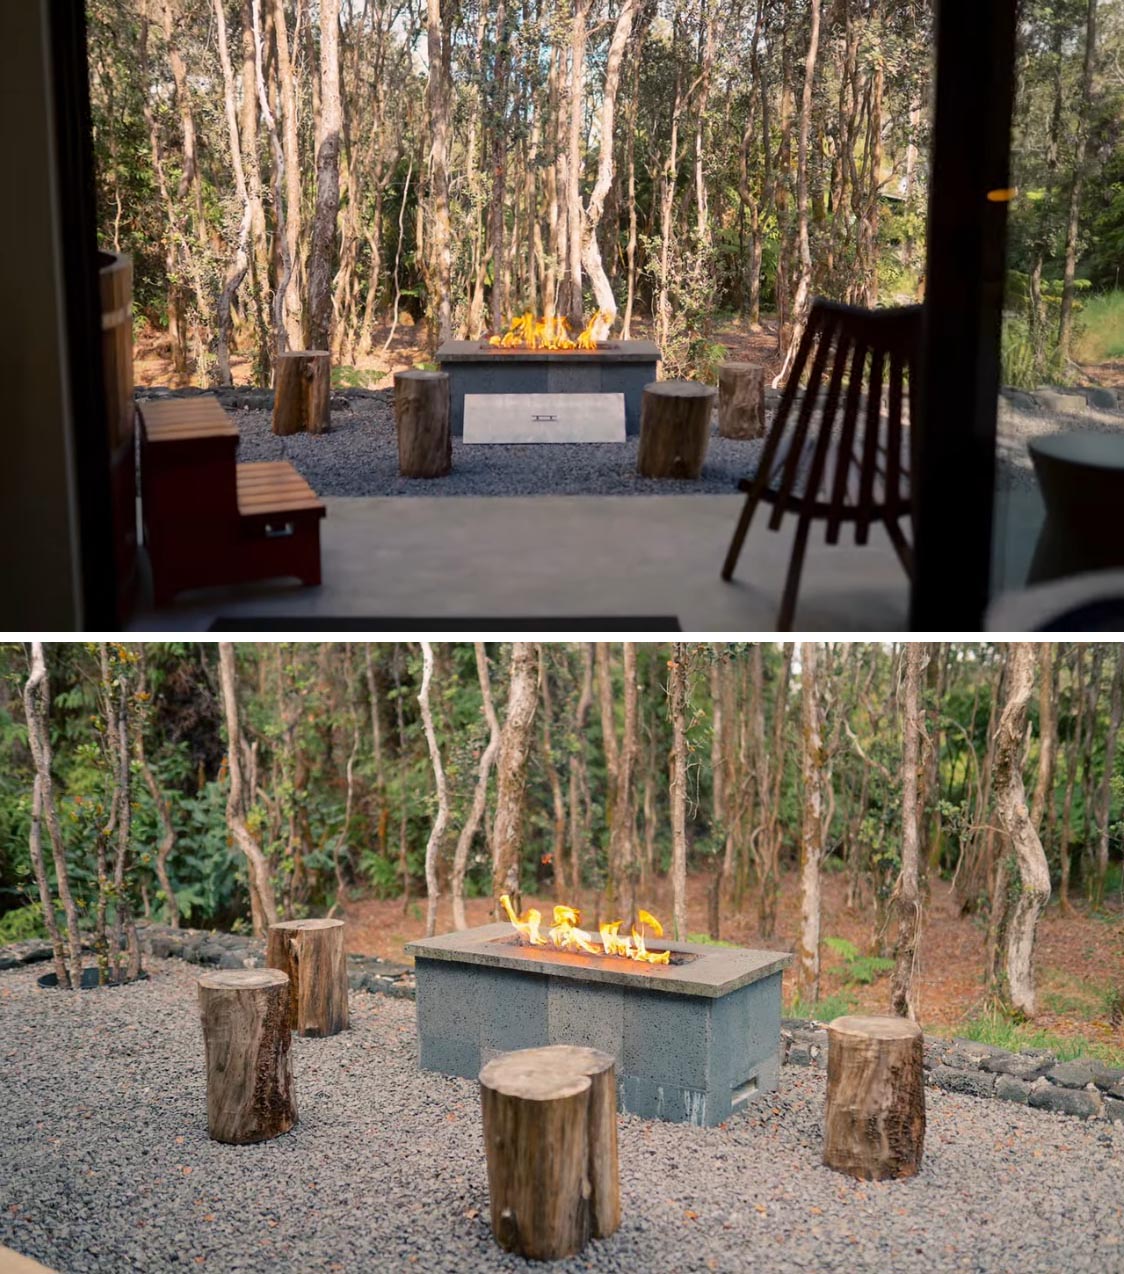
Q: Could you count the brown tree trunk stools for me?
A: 8